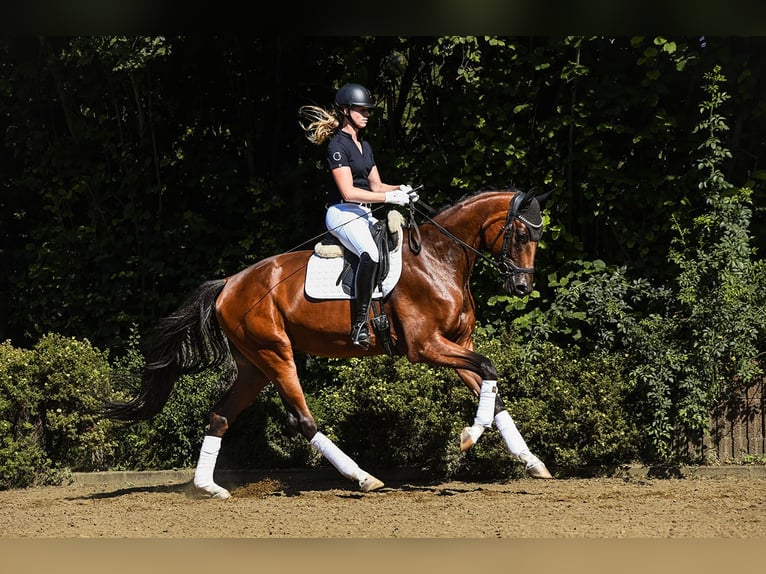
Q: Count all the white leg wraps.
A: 4